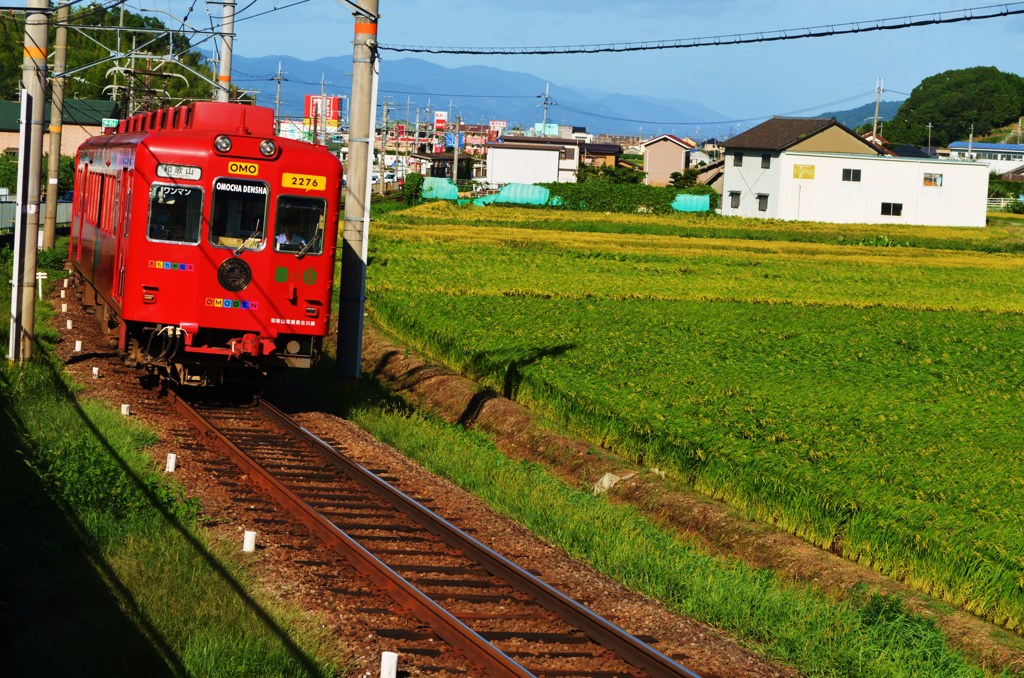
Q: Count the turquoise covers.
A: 3